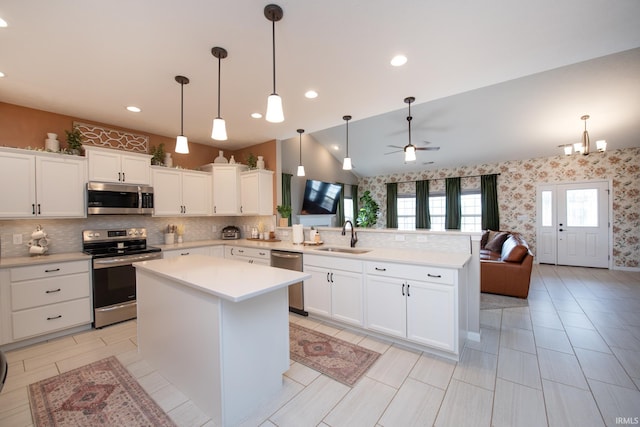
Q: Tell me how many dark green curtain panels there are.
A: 7